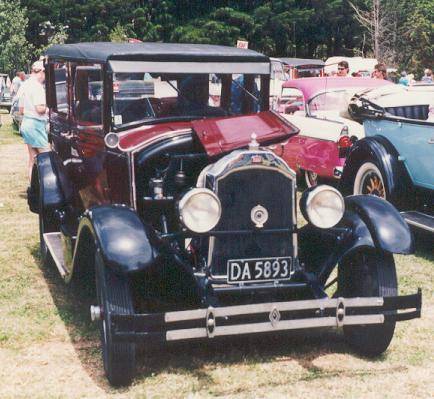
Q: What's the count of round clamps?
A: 2